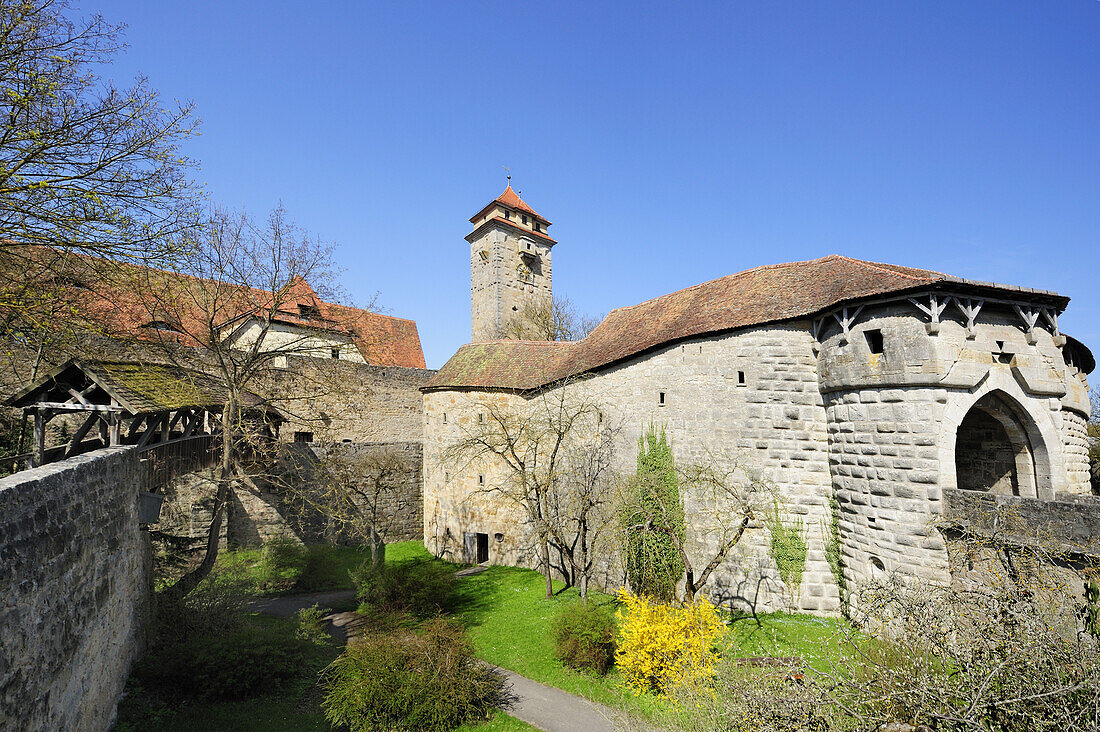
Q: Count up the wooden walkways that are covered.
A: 1